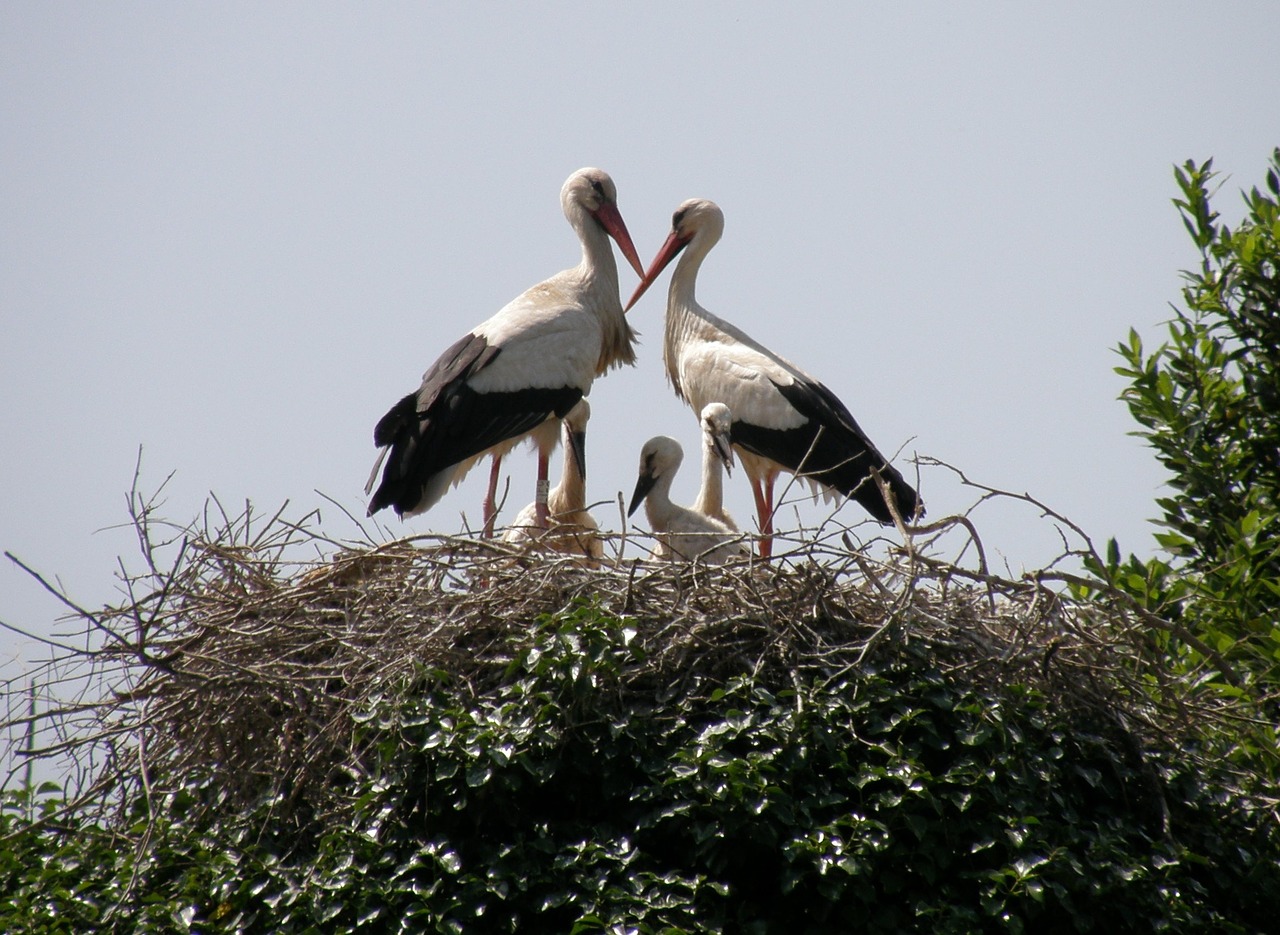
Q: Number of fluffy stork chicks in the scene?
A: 3